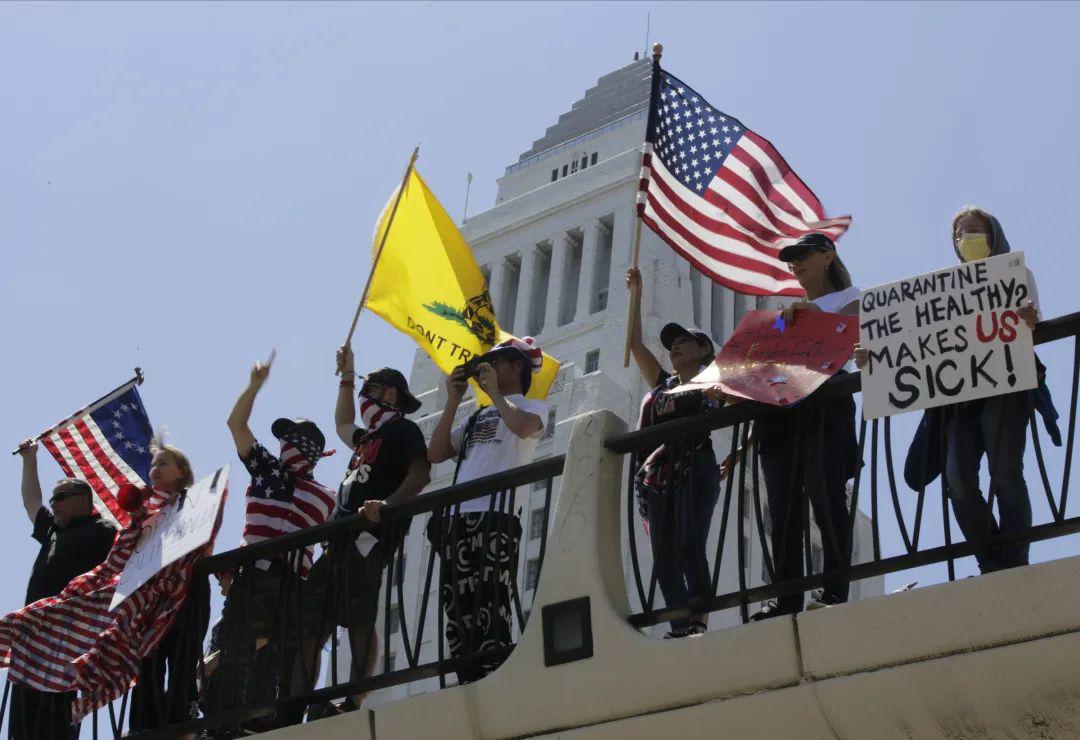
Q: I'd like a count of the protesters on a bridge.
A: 8